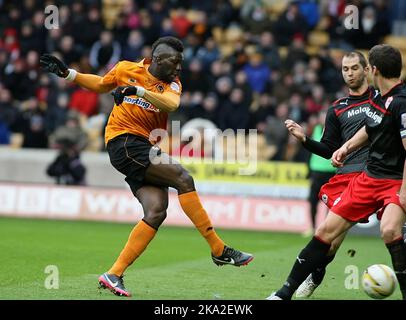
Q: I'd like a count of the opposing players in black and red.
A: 2